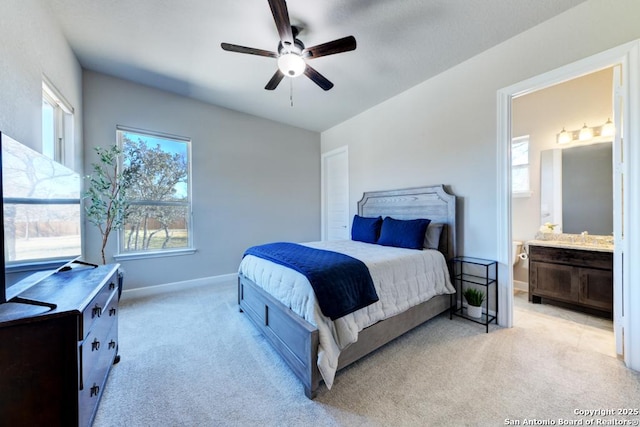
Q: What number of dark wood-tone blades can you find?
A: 5